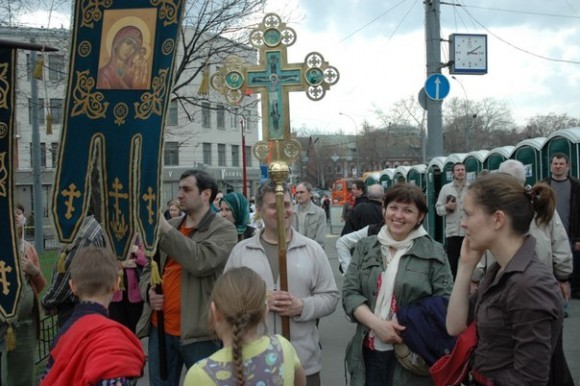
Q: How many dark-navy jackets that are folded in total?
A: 1